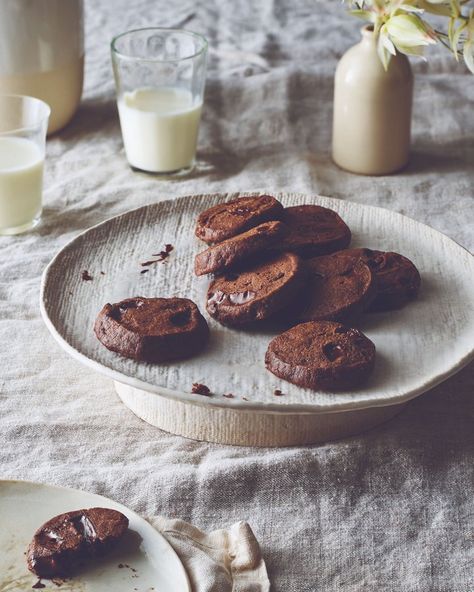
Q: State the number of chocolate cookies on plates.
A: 9